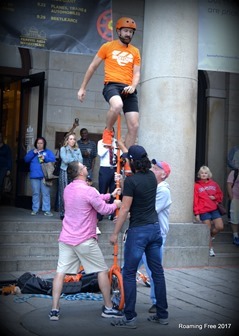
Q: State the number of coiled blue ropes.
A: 1